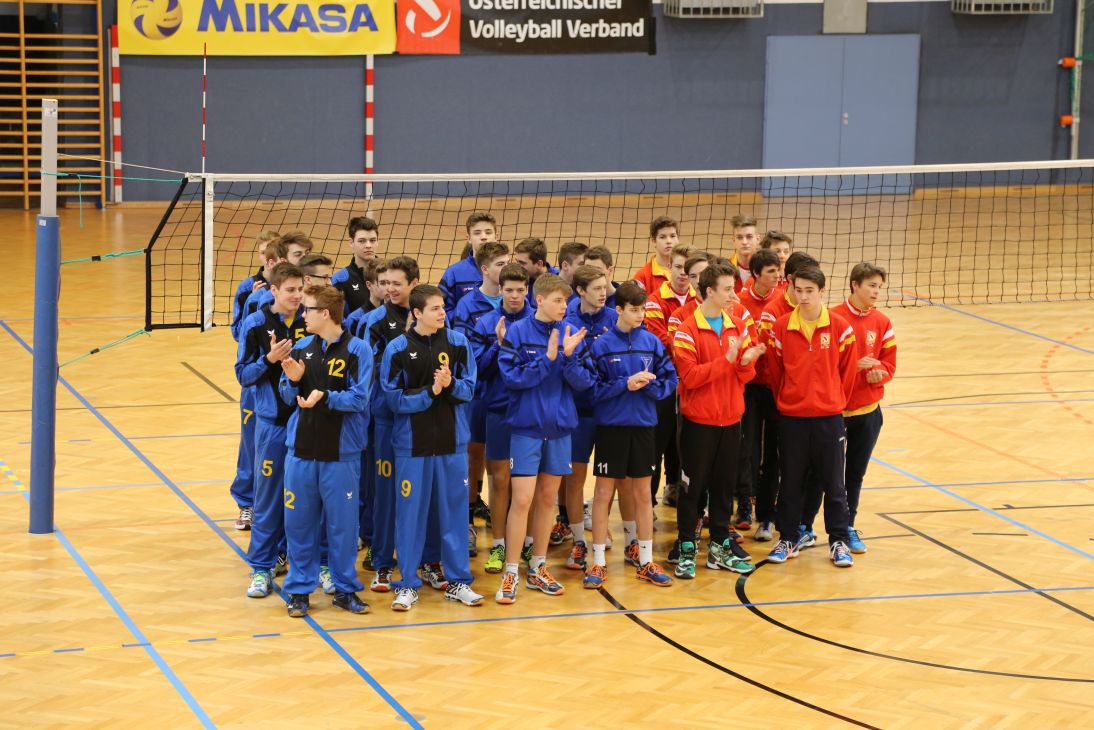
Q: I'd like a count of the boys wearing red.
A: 11